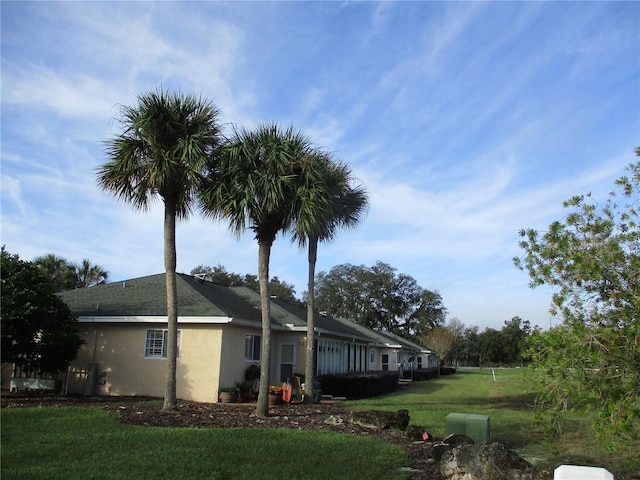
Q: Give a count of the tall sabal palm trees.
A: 3